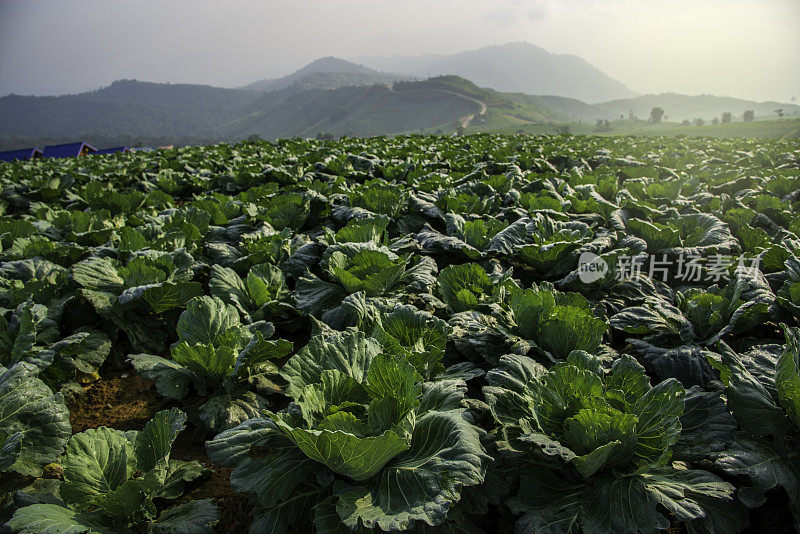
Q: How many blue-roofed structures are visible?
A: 3